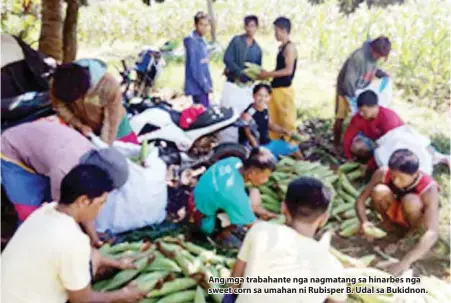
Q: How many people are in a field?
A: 12